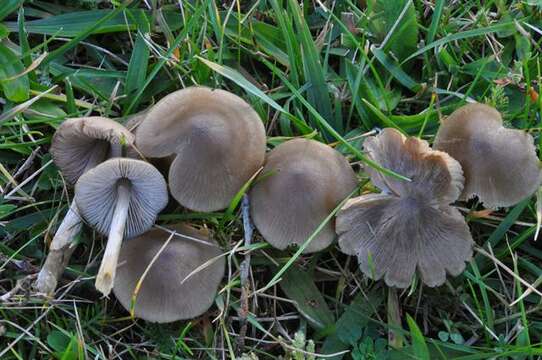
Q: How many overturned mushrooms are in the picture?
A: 2